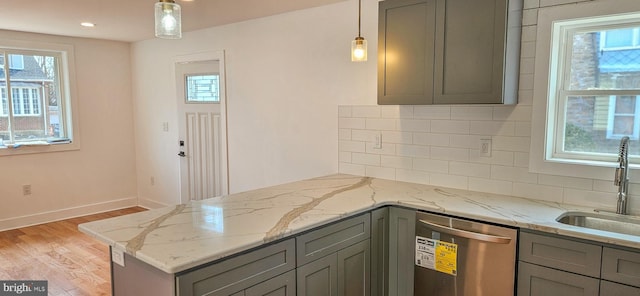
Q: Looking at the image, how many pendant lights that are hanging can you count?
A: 2